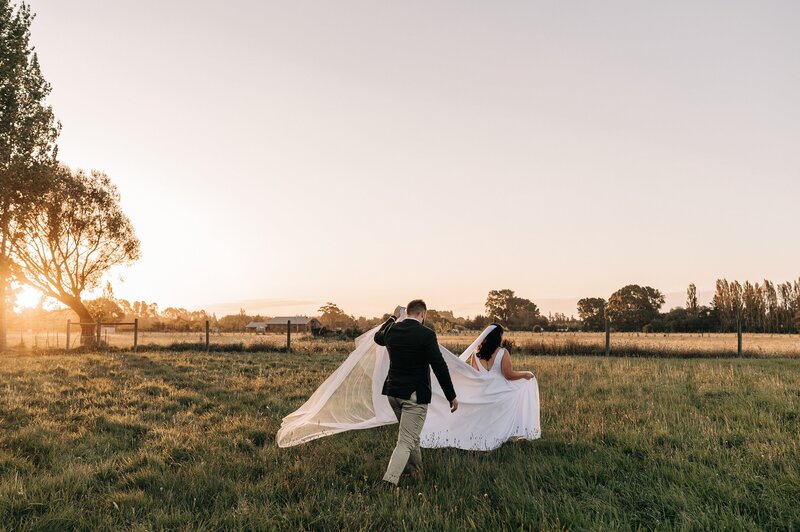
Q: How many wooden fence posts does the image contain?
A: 7